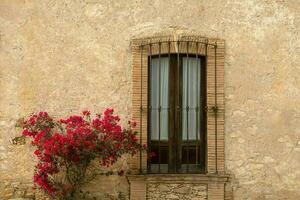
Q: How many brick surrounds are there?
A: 1